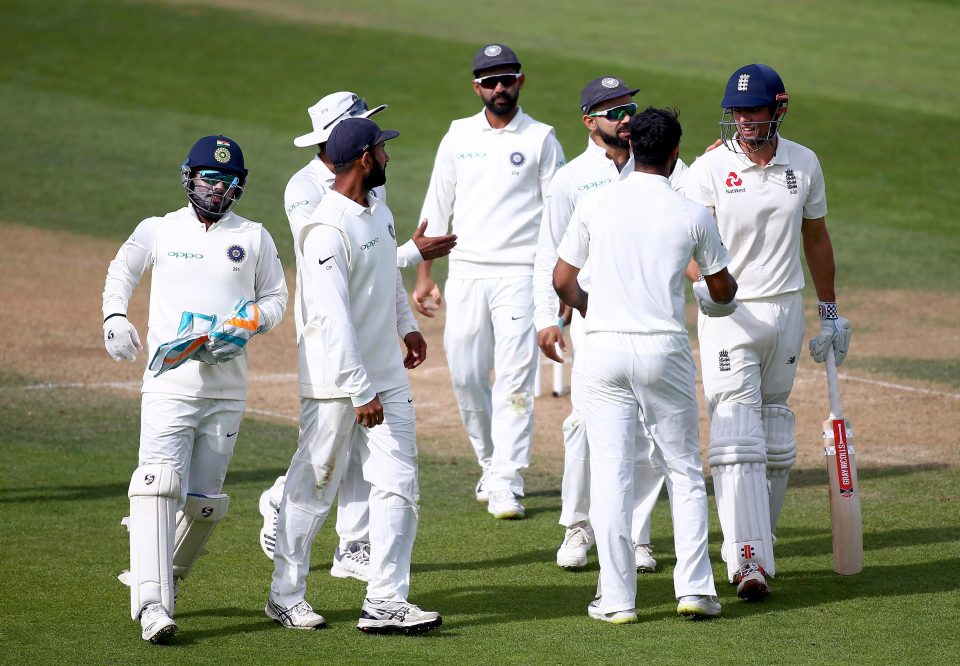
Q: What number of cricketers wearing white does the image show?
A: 7